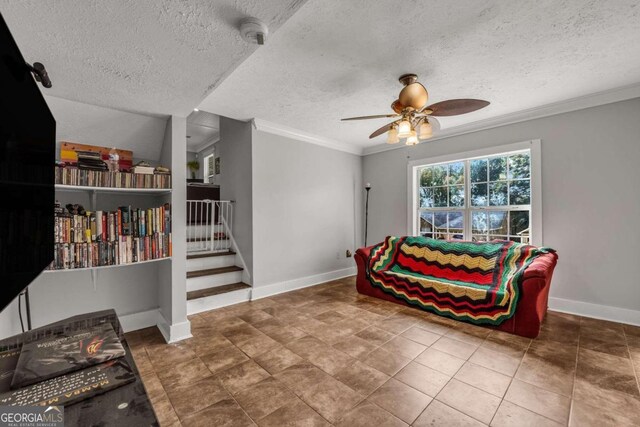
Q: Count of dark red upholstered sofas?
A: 1